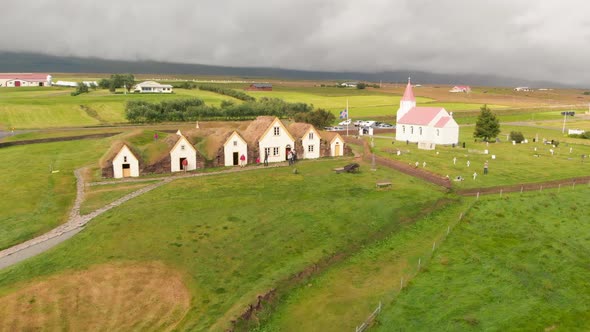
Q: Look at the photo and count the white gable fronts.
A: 6